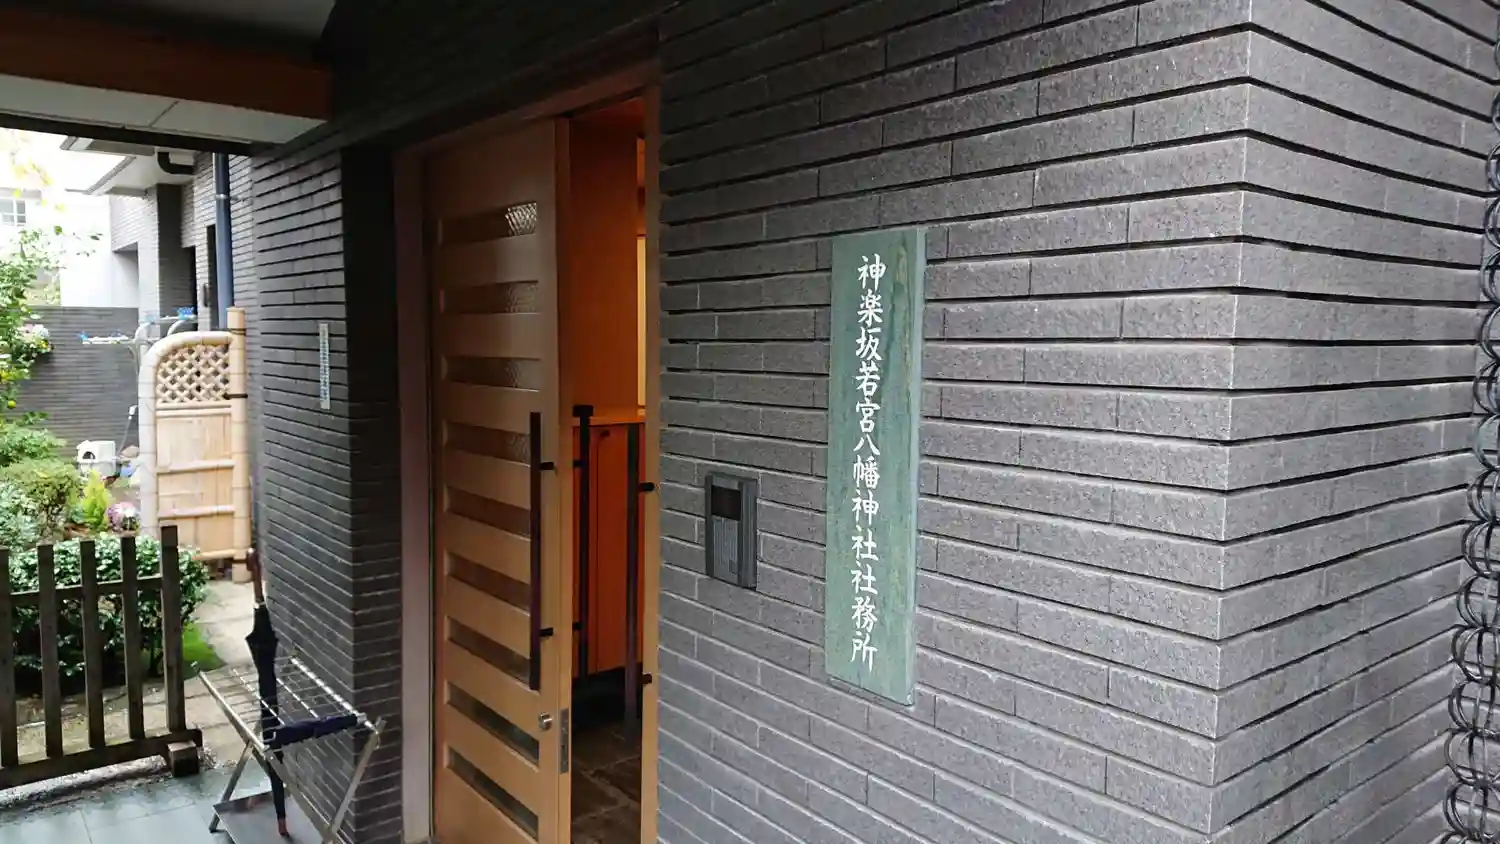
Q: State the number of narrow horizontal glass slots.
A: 9